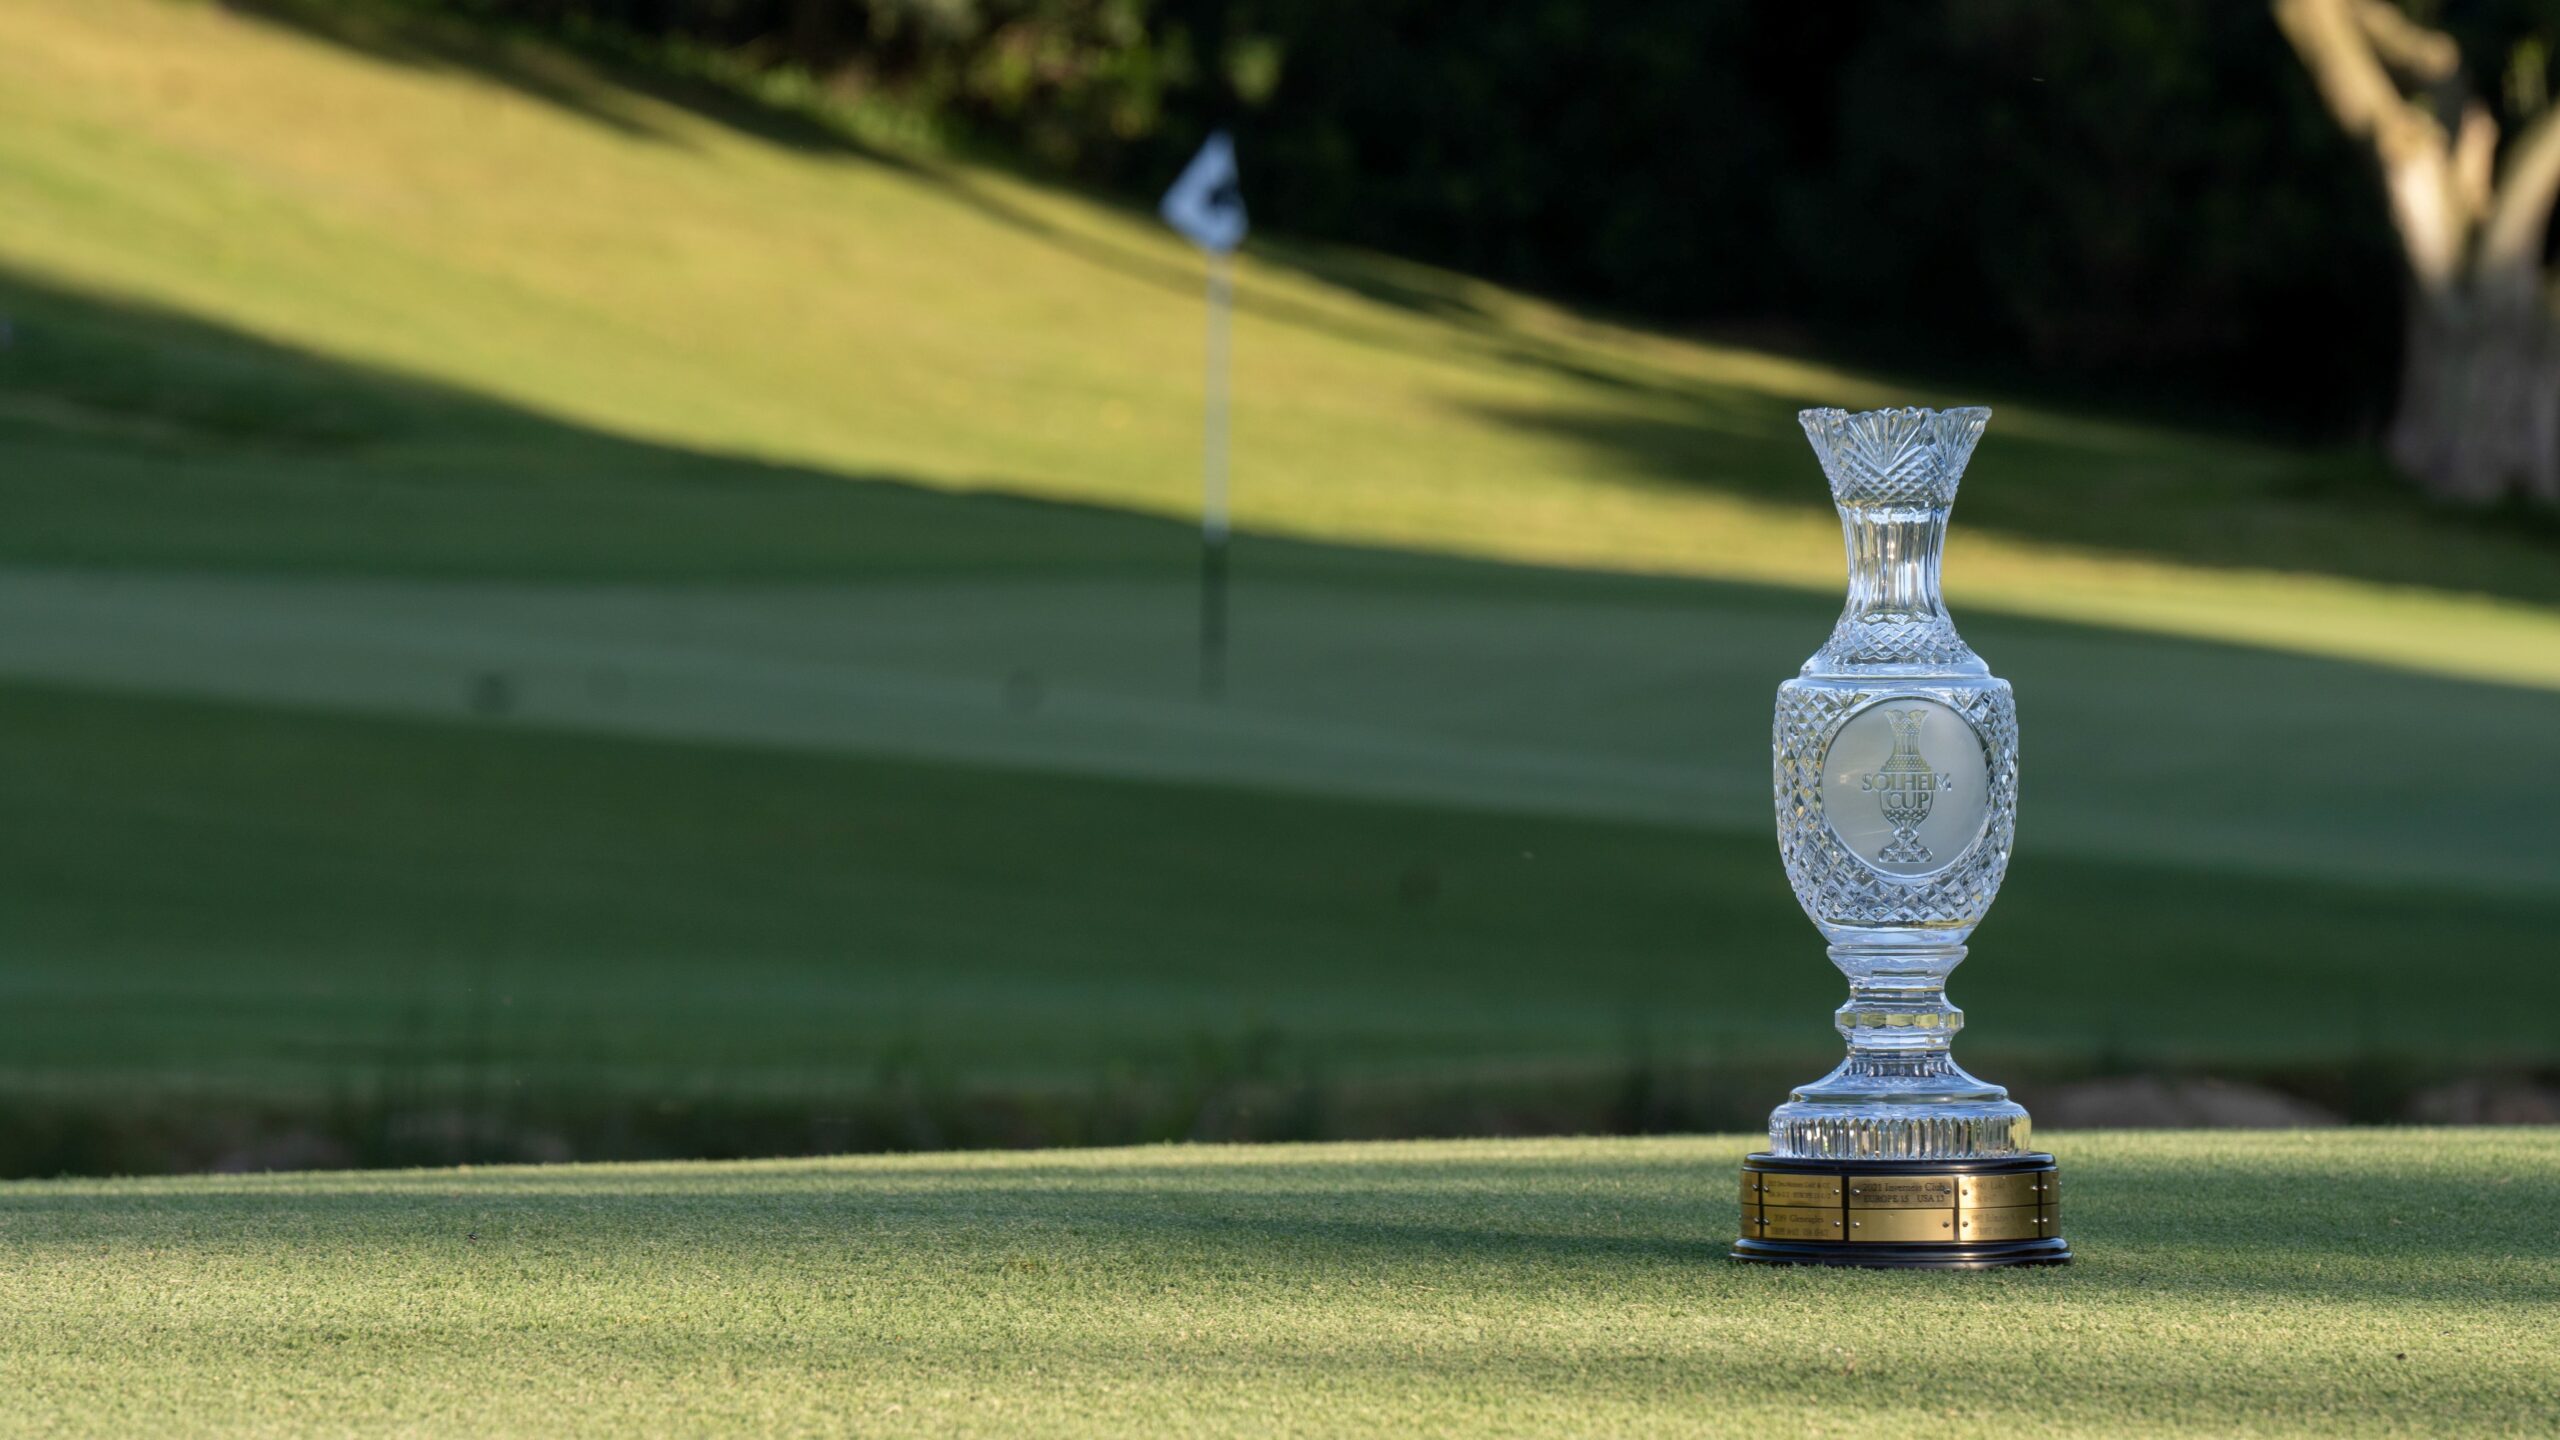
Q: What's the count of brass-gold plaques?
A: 10